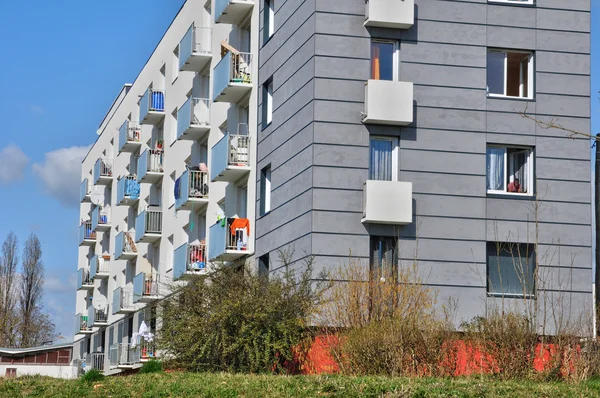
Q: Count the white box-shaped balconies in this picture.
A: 3